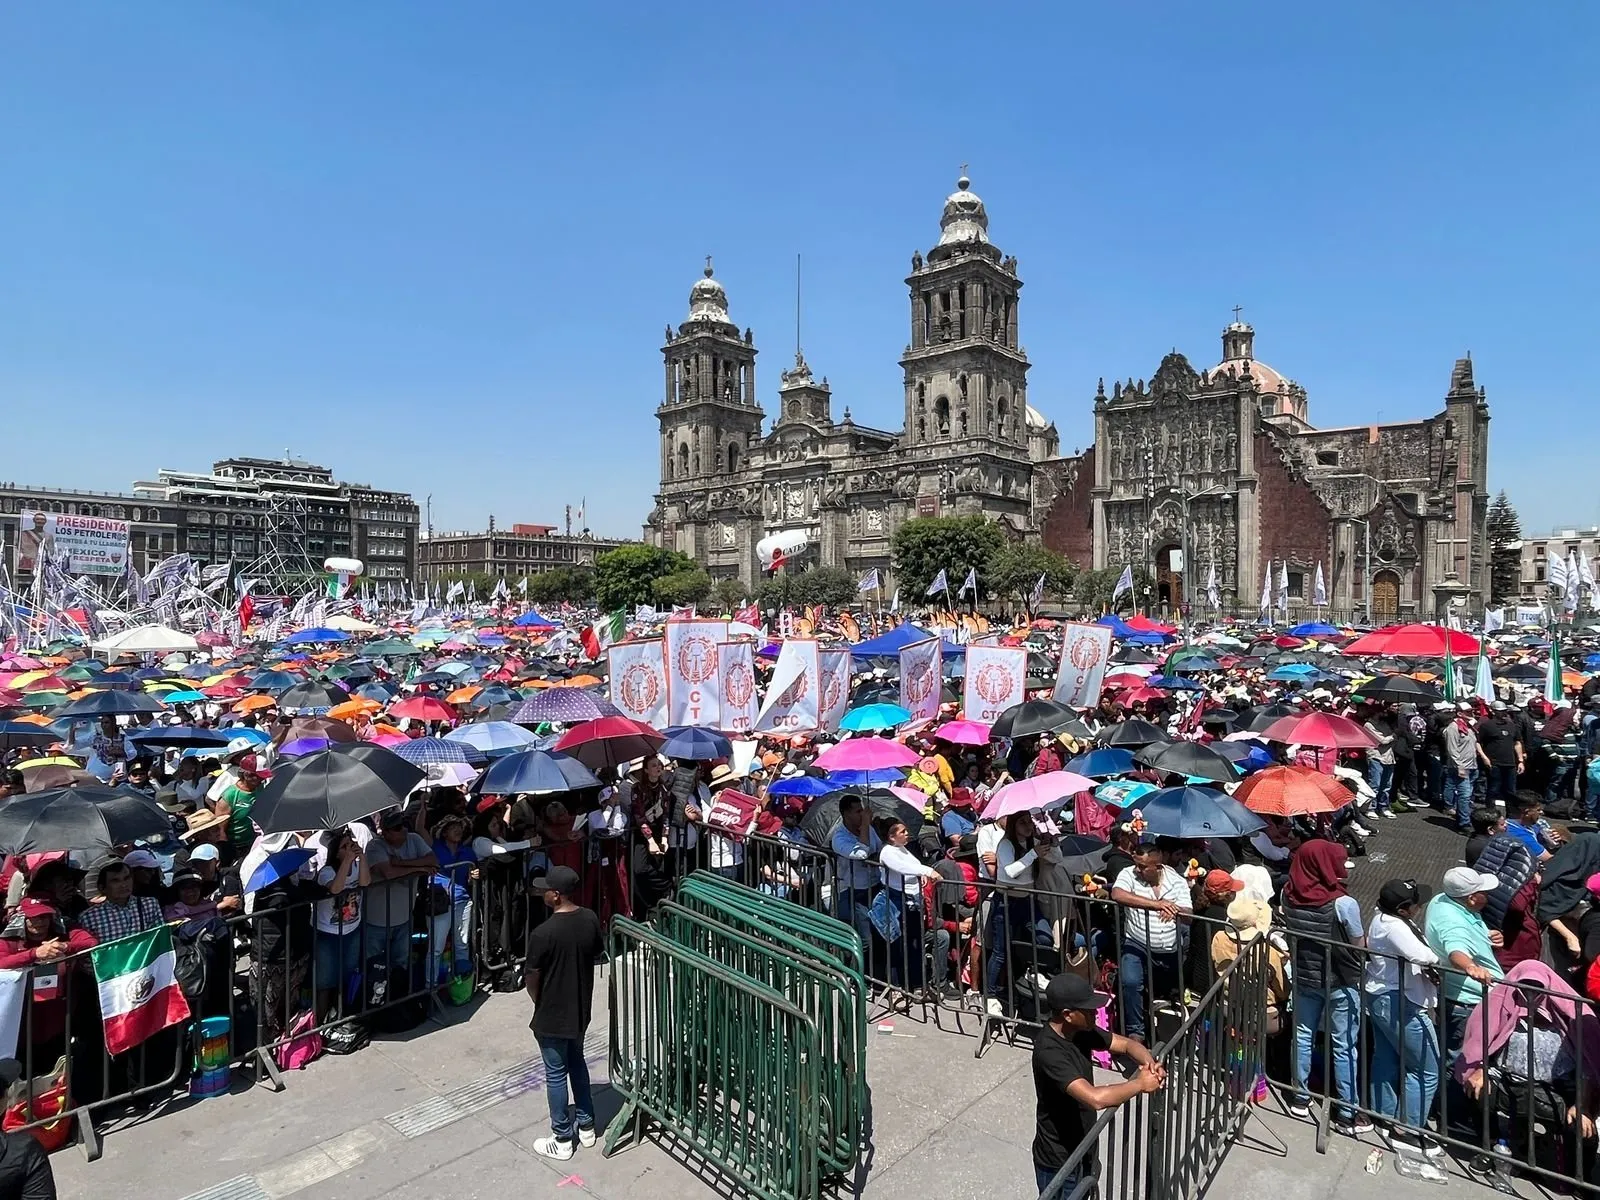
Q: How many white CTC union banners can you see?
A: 8